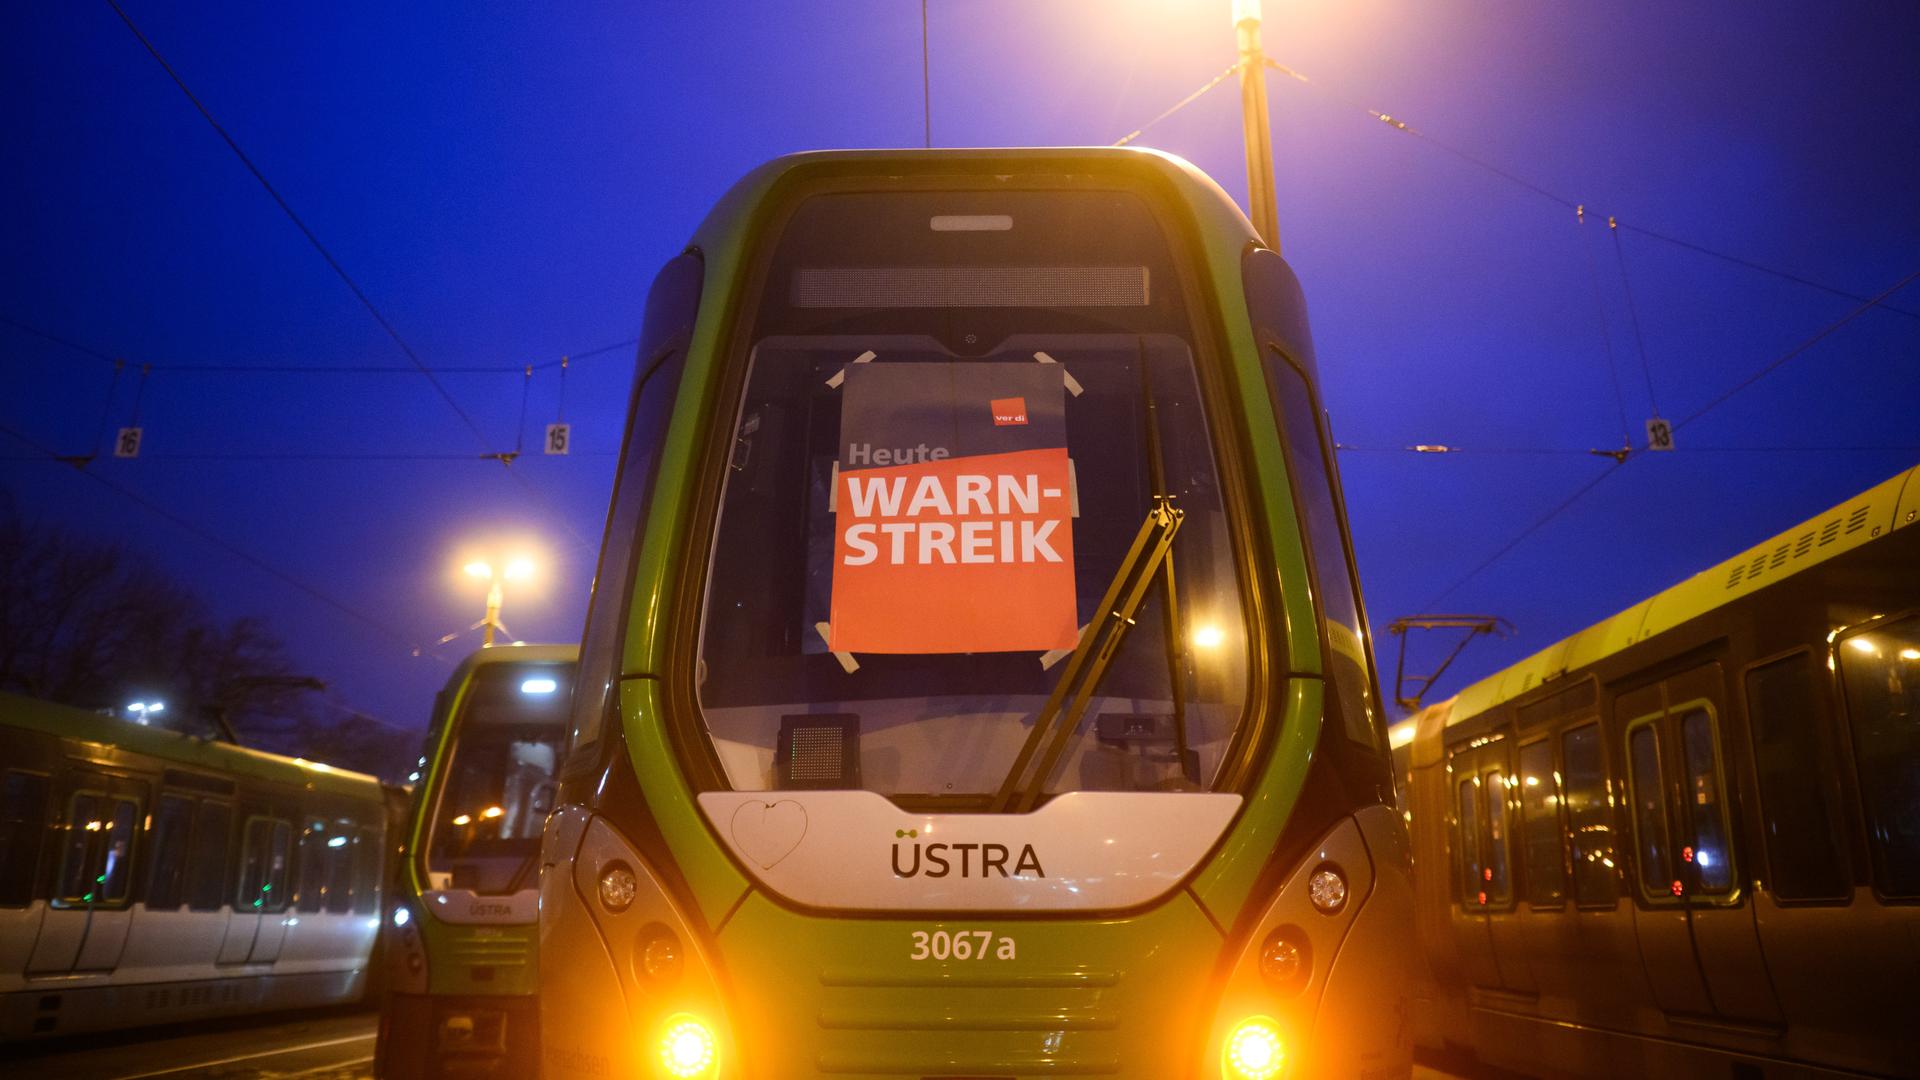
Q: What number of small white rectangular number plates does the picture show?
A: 3